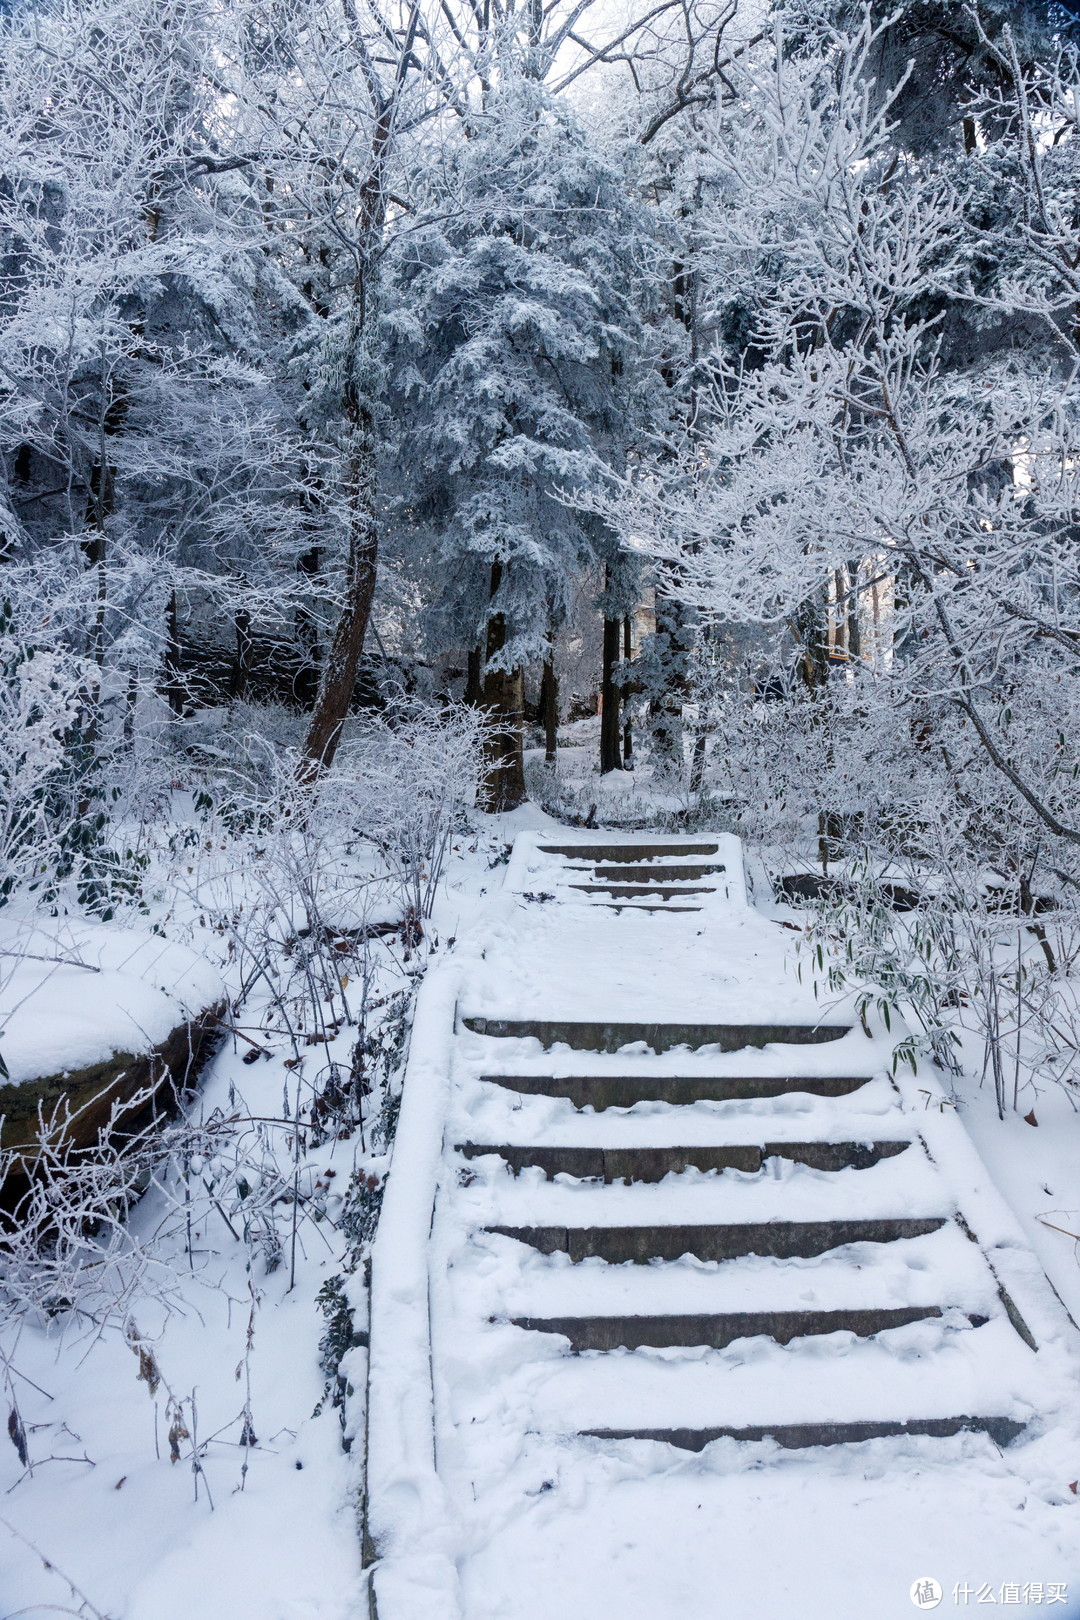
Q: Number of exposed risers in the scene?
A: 10